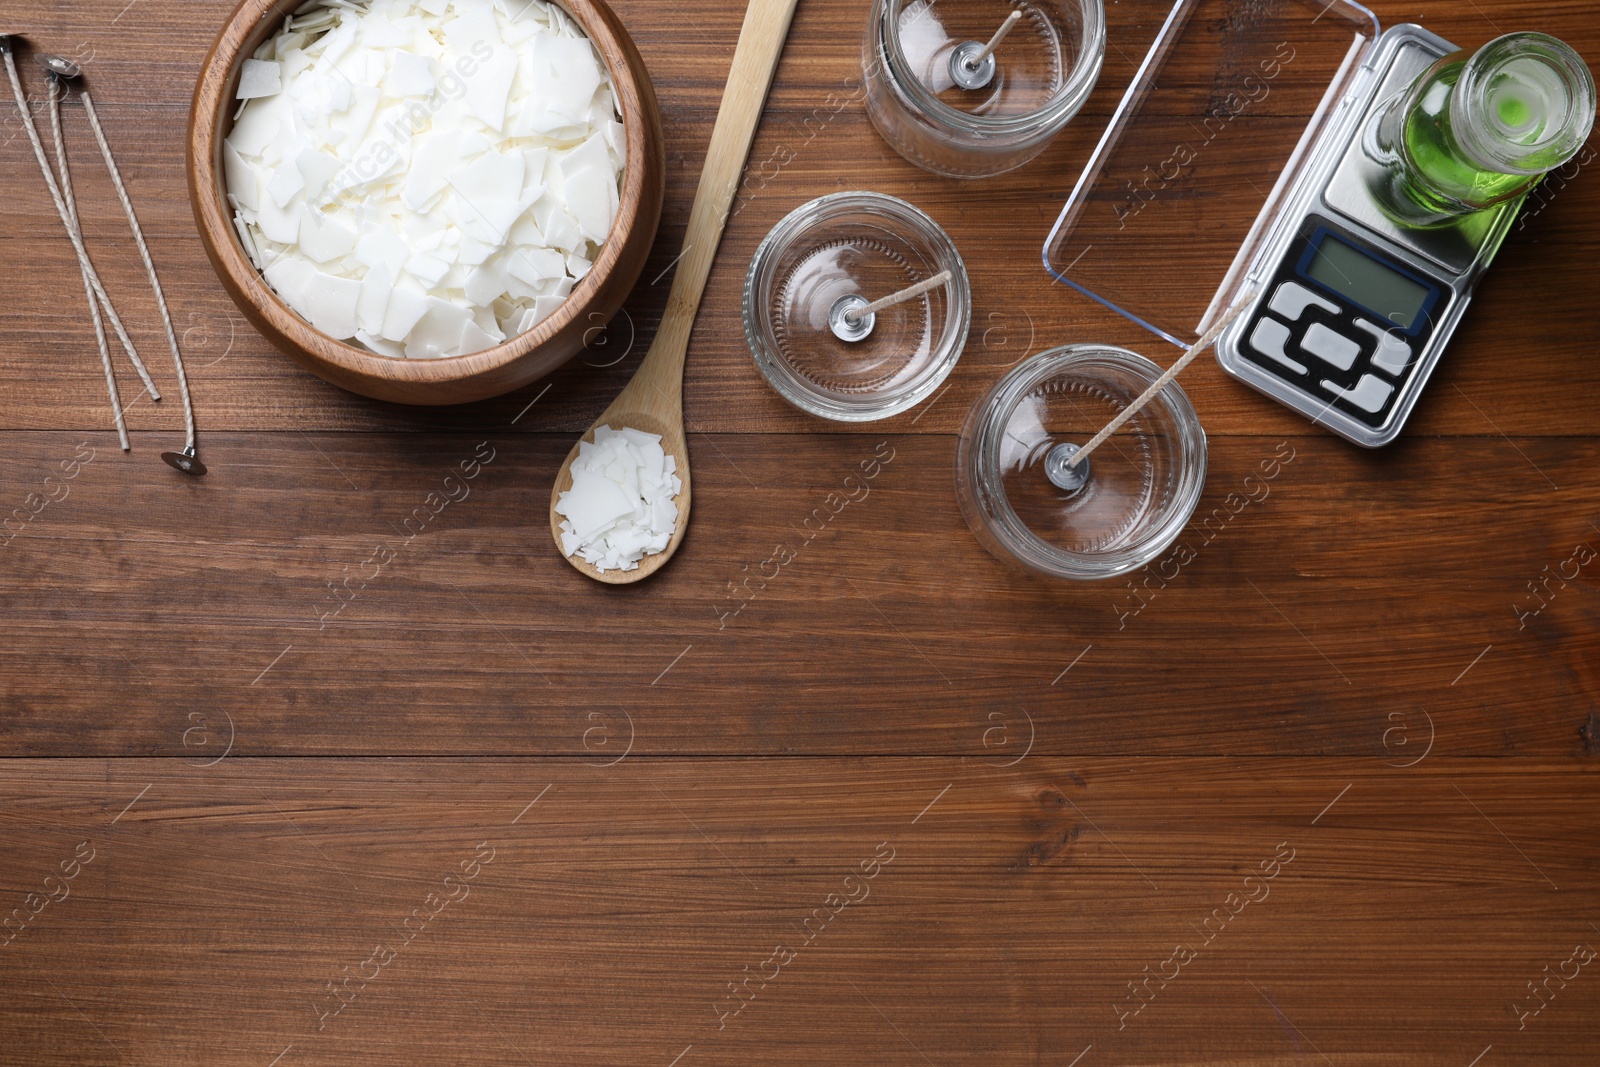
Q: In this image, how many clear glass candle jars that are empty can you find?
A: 3